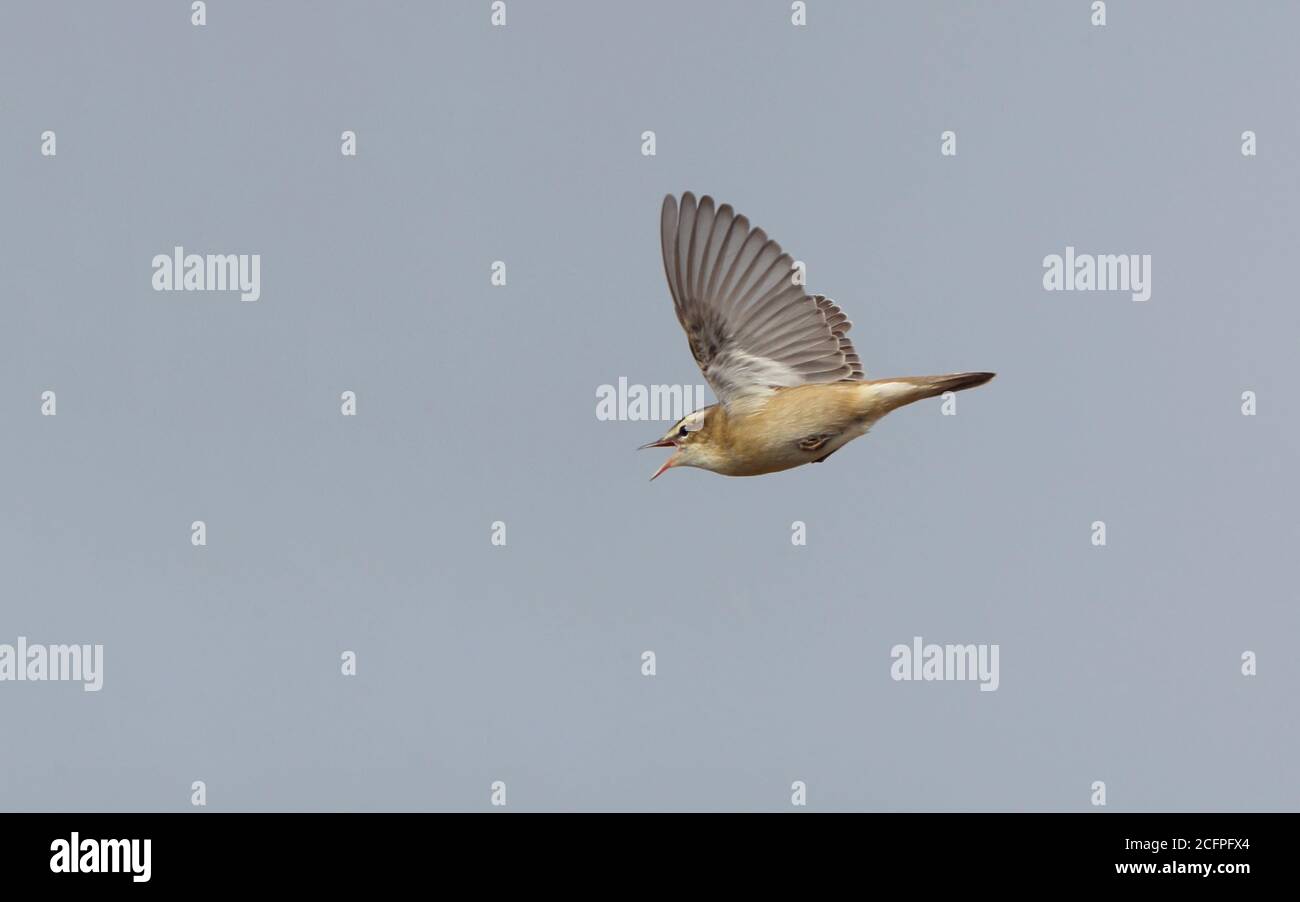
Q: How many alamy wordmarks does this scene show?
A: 6